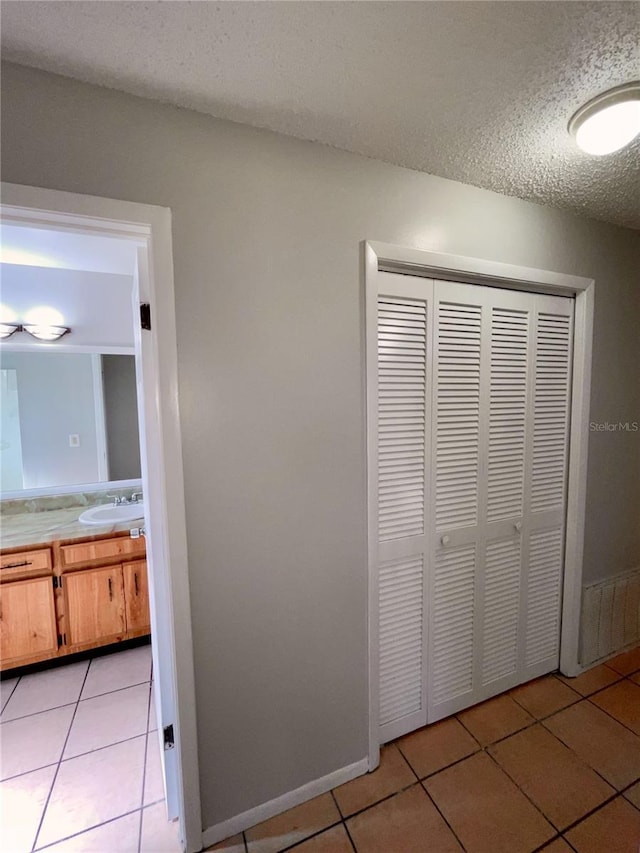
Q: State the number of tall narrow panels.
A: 4